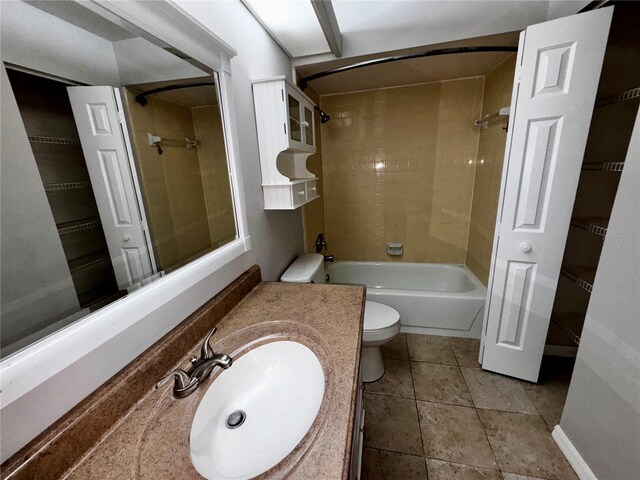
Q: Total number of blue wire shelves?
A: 0